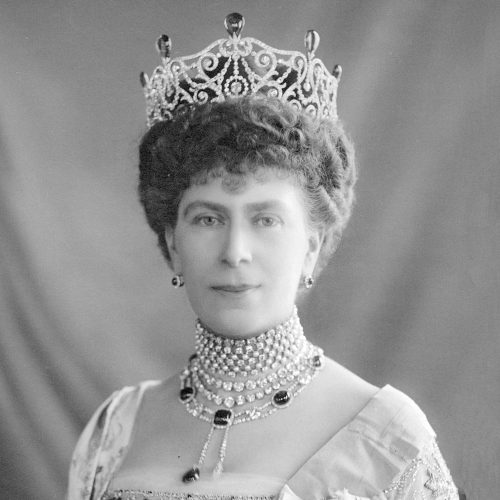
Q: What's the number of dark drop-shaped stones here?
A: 6